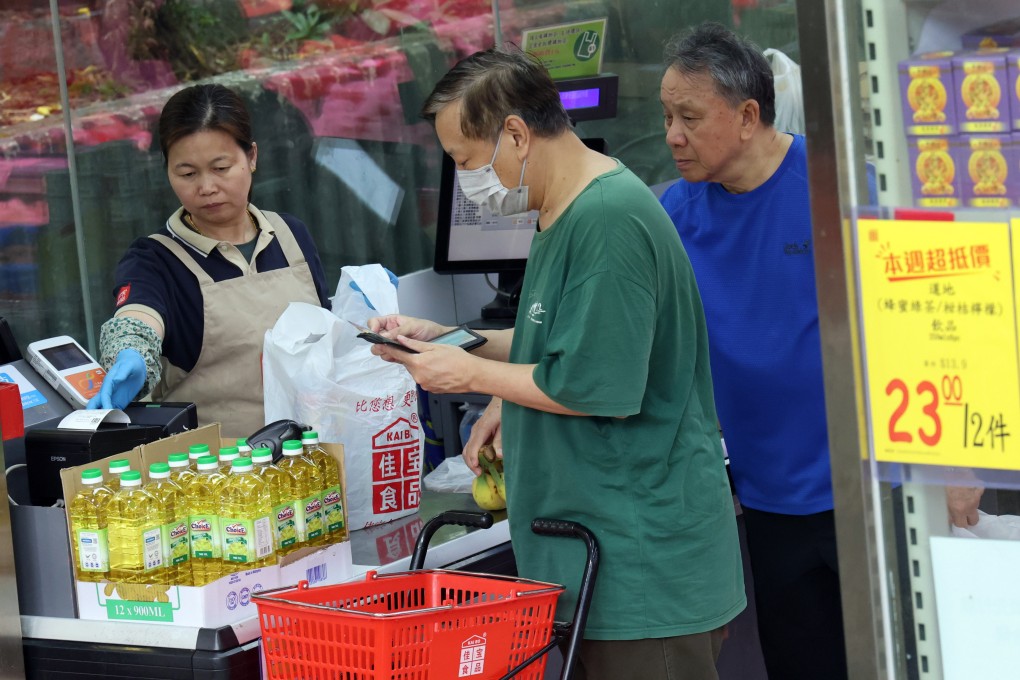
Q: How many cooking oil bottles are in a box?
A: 12